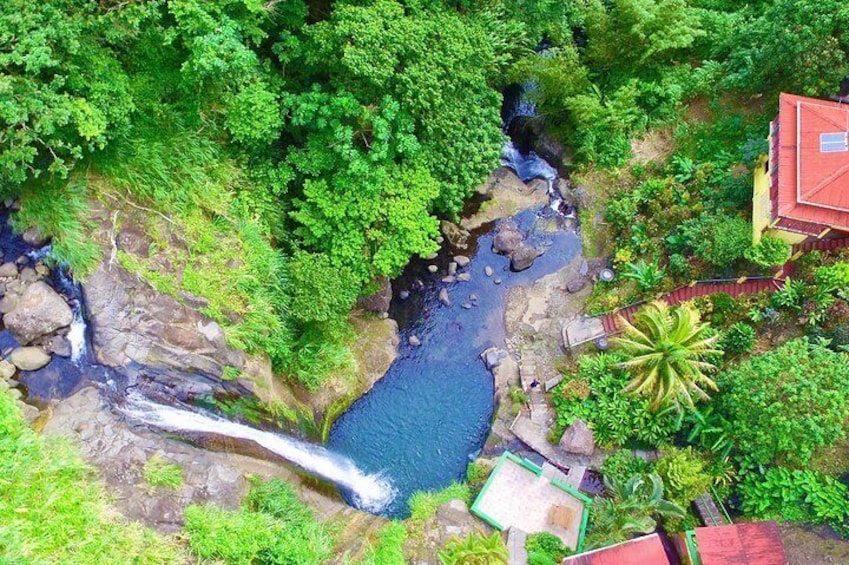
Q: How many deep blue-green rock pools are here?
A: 1